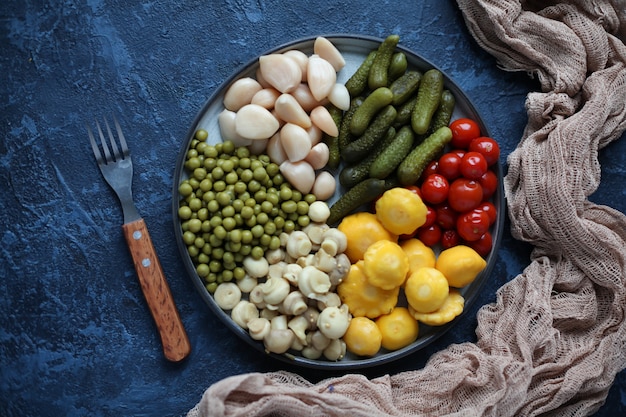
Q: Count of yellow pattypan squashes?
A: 10